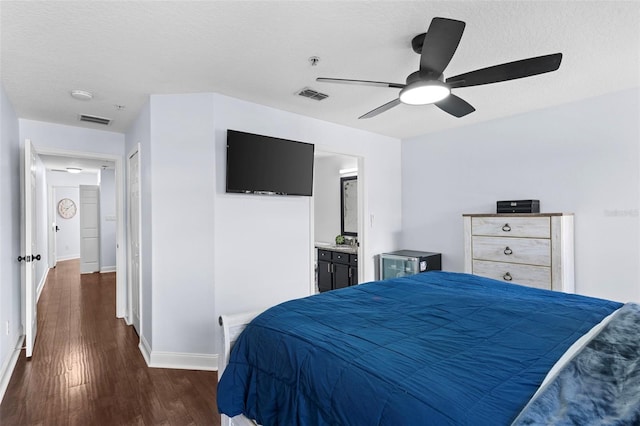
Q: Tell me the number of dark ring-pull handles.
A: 3